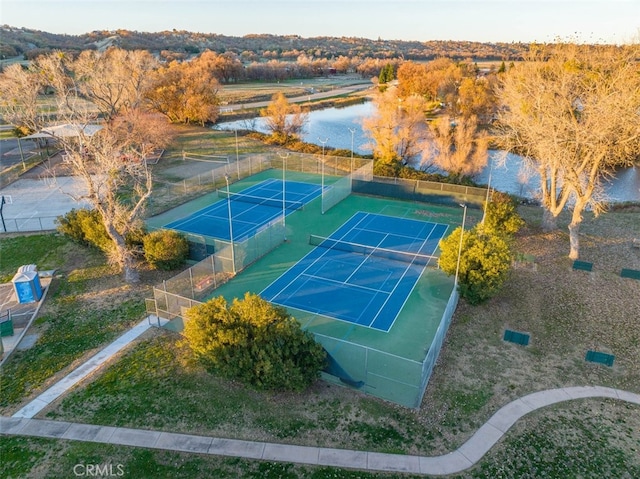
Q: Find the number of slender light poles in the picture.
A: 7